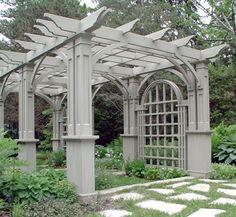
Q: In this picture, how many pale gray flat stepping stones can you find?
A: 12